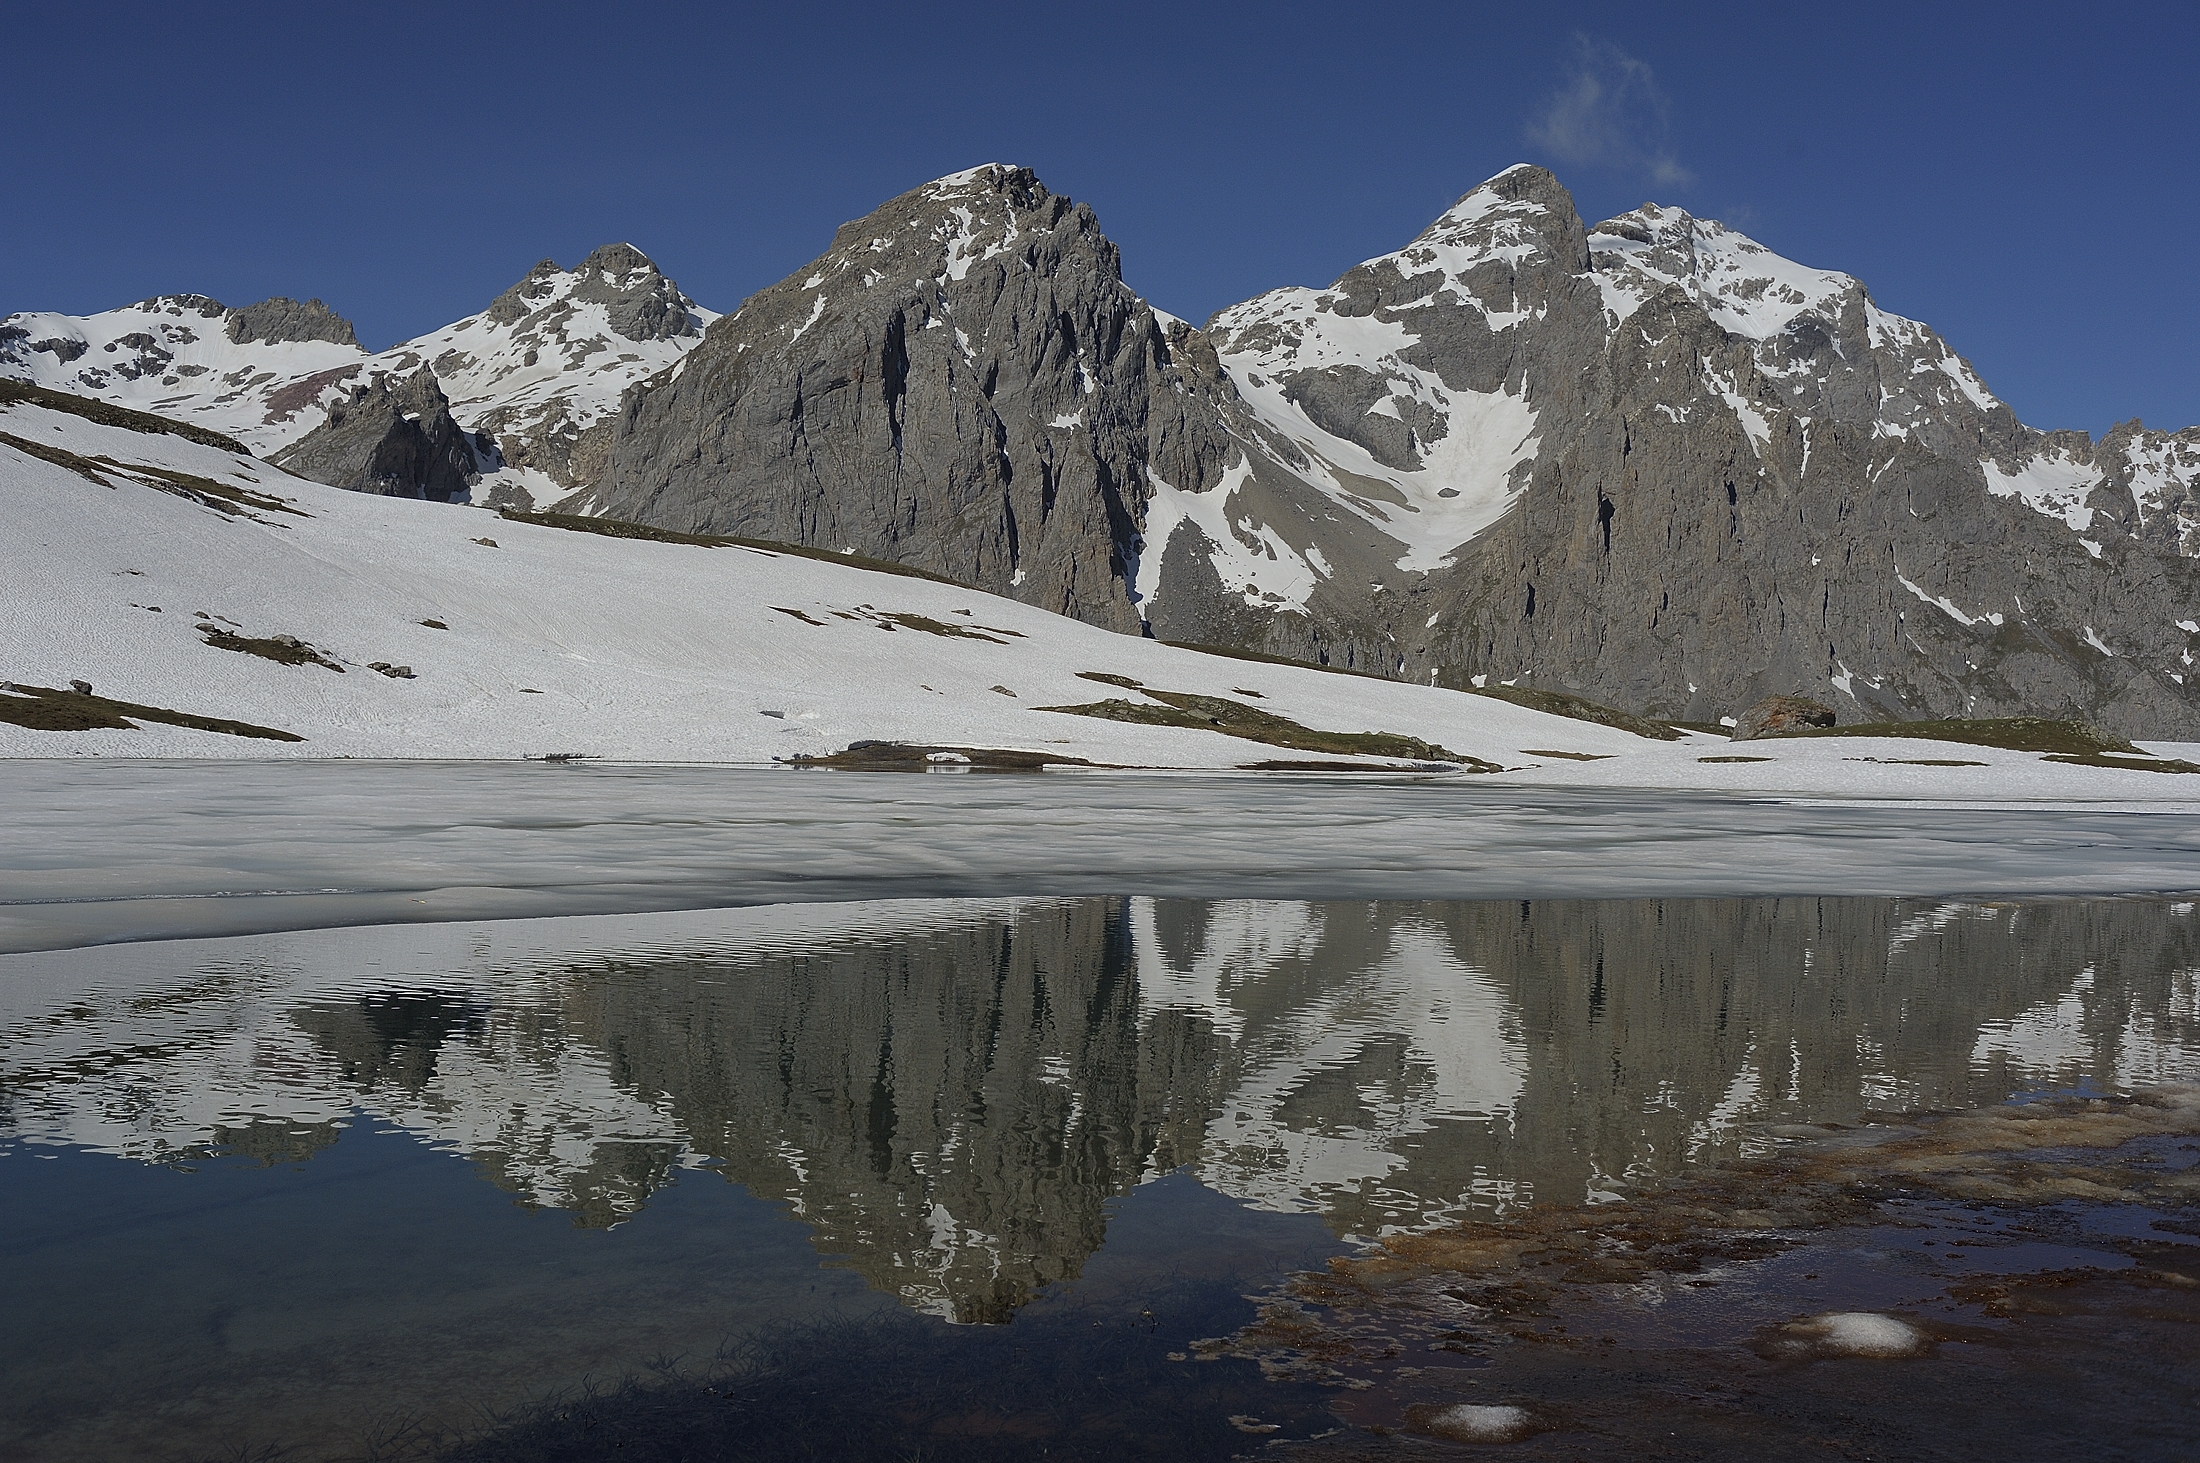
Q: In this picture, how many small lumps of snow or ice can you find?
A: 2